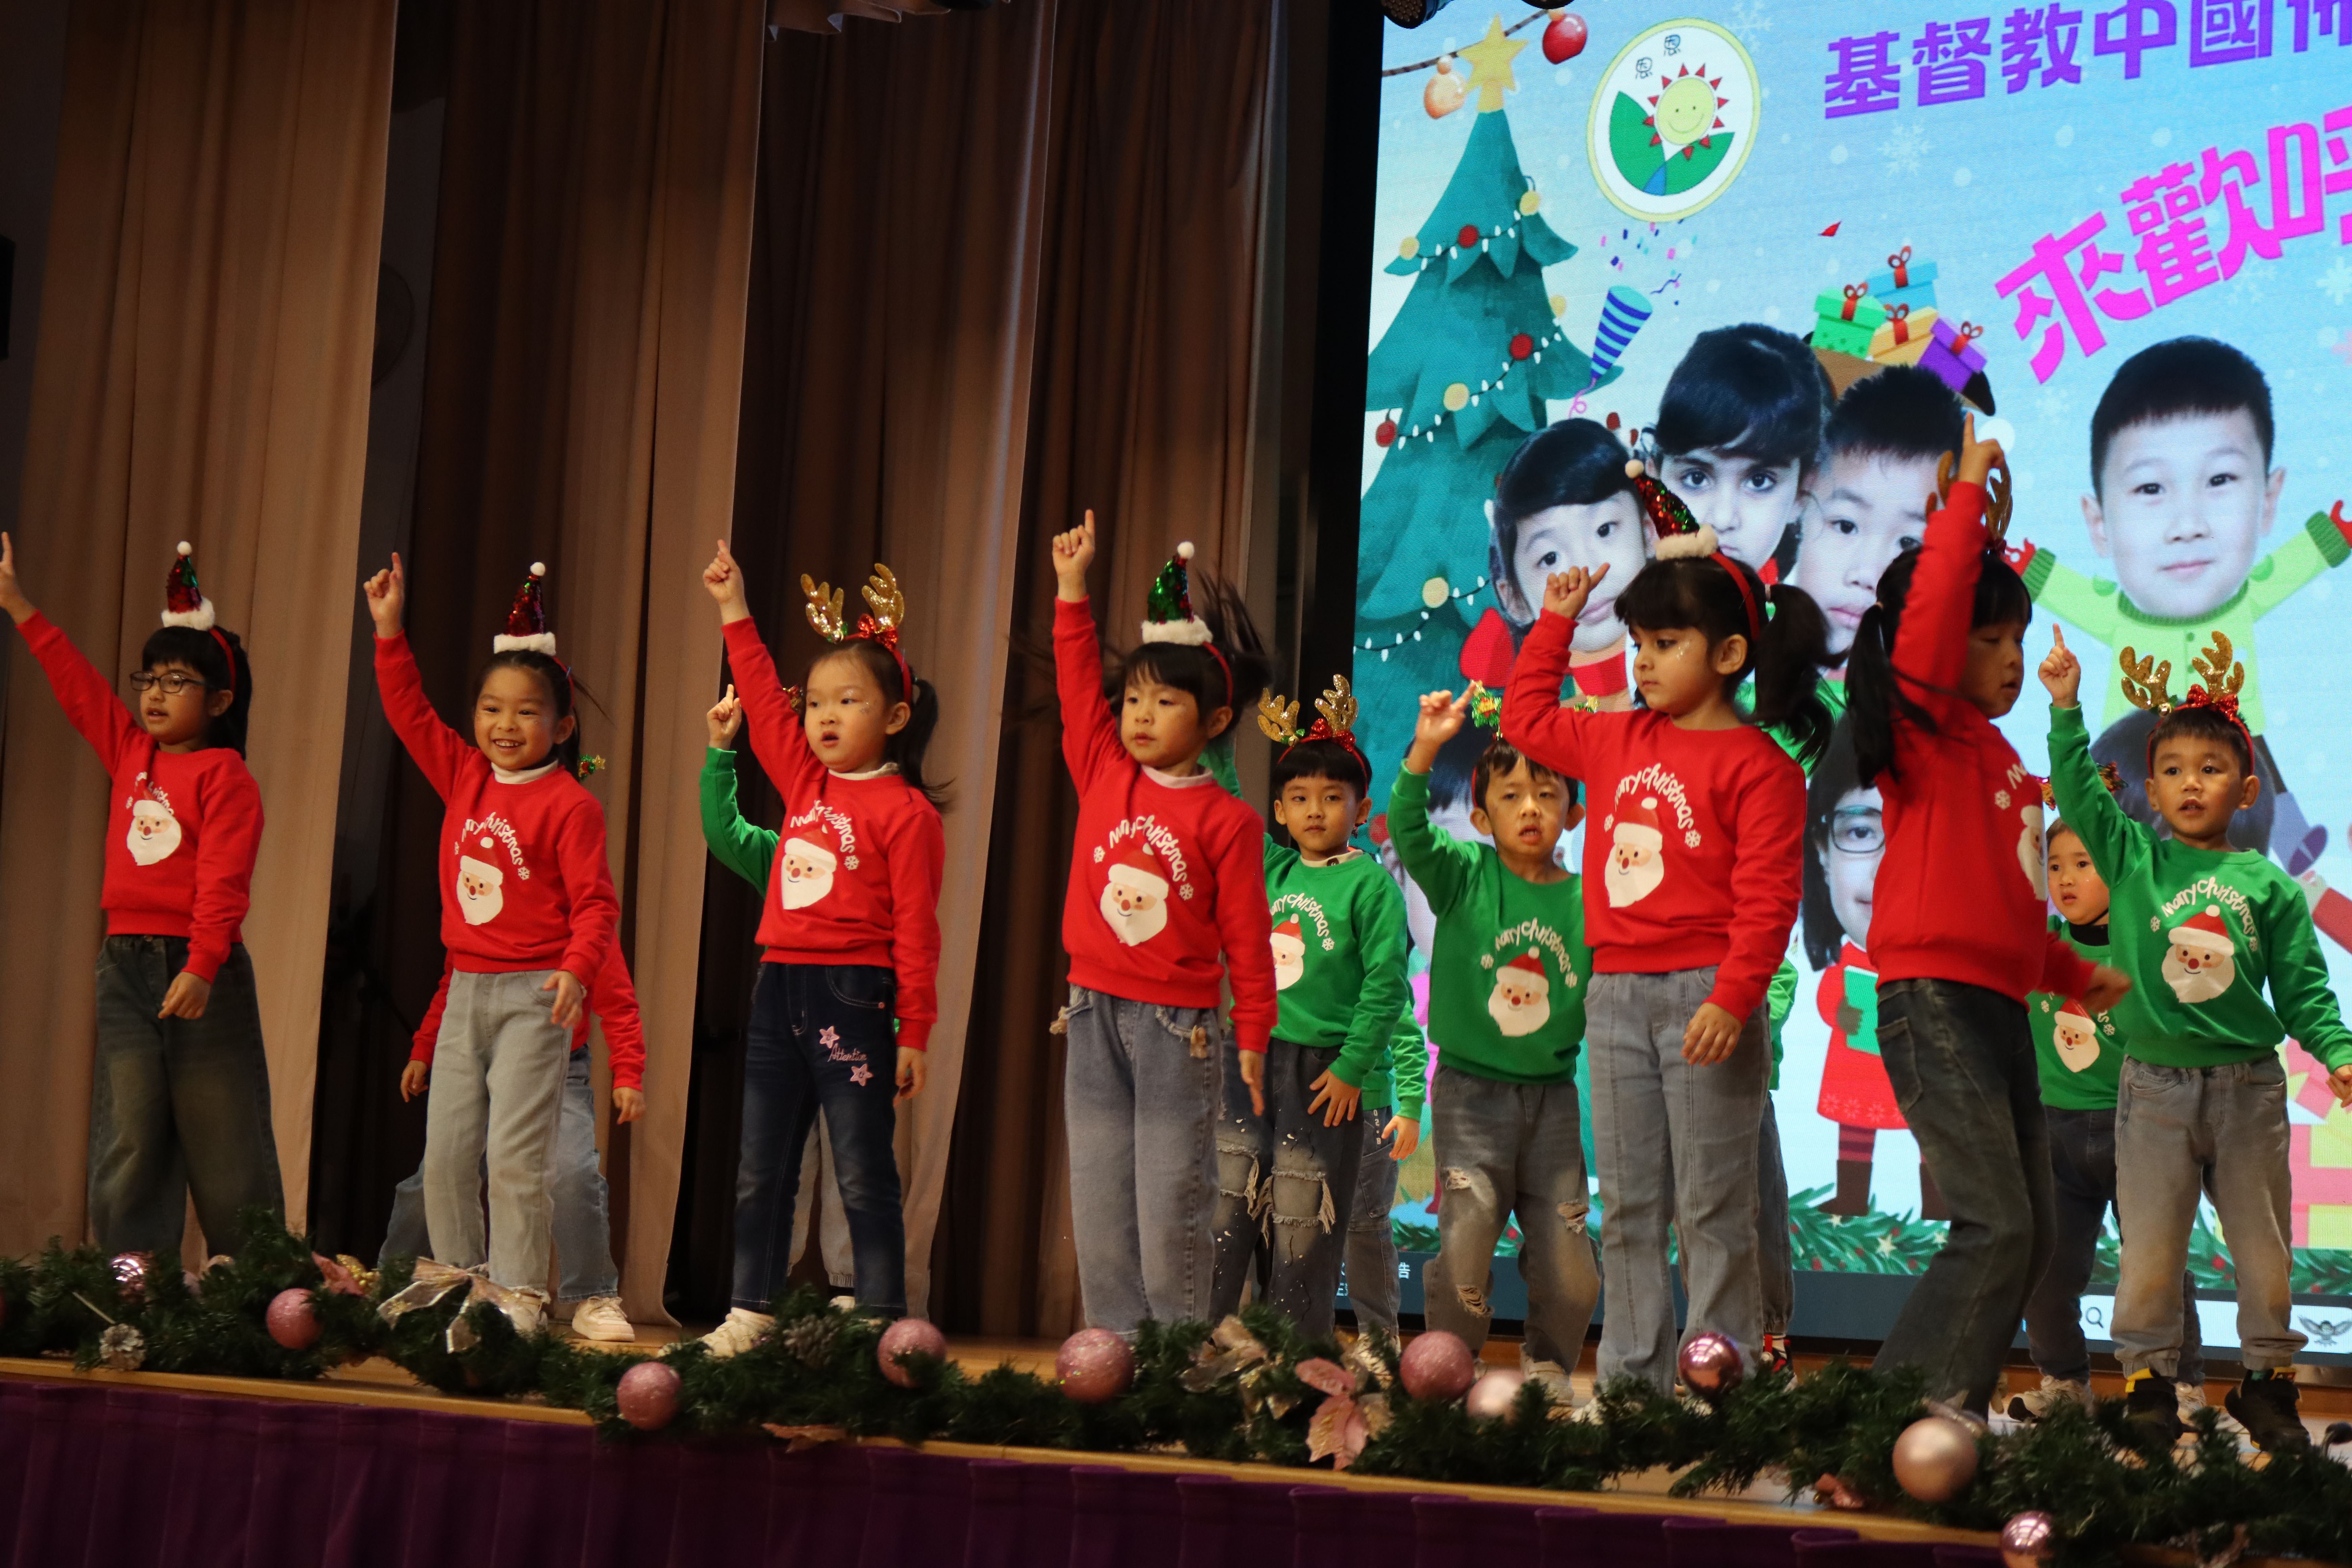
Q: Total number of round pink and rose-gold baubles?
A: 10